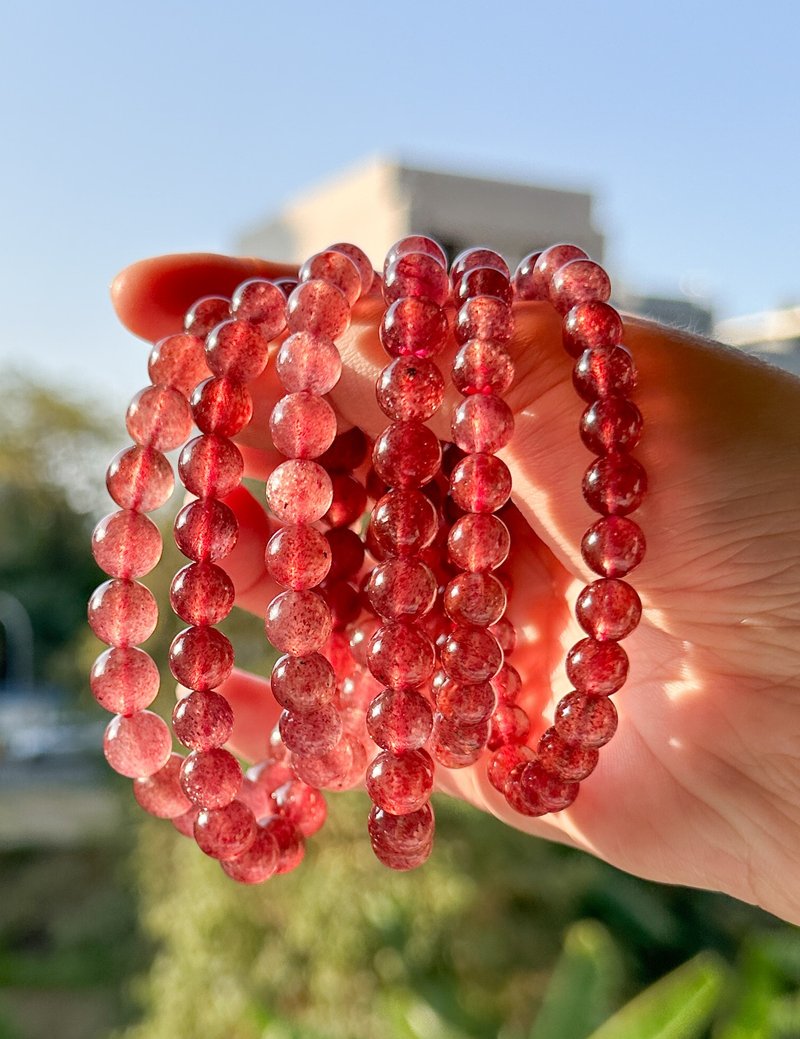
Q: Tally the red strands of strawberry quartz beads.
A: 6